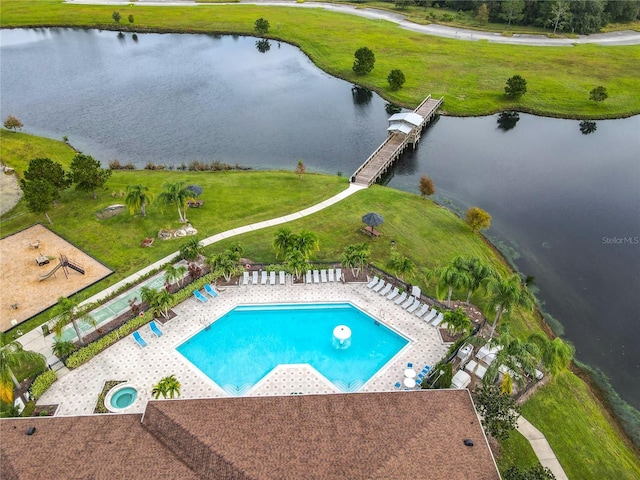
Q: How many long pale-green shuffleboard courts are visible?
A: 1